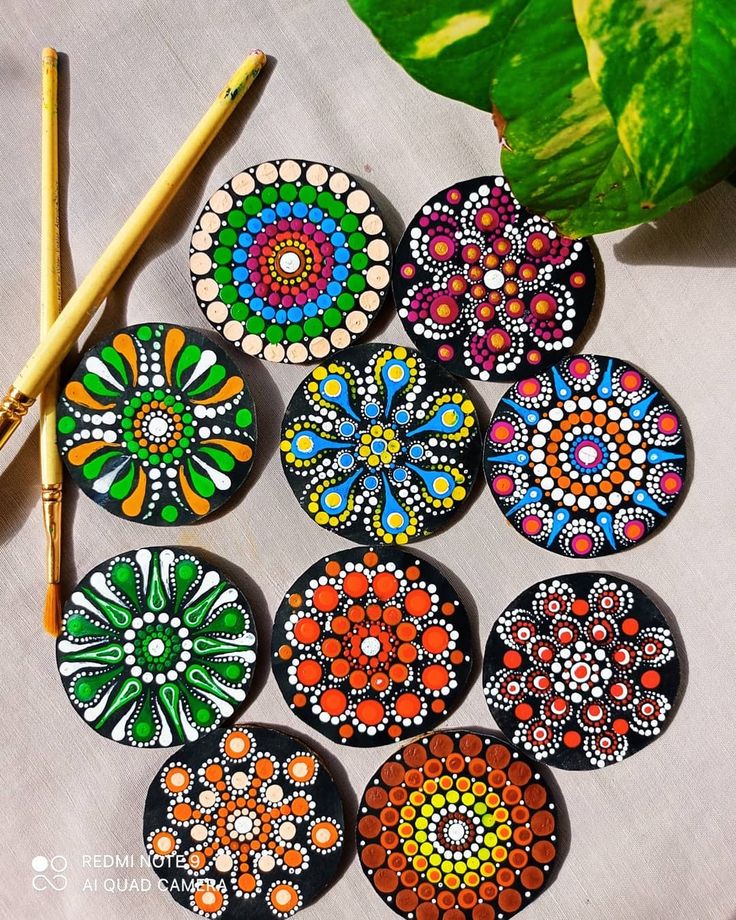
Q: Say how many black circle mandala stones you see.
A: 10